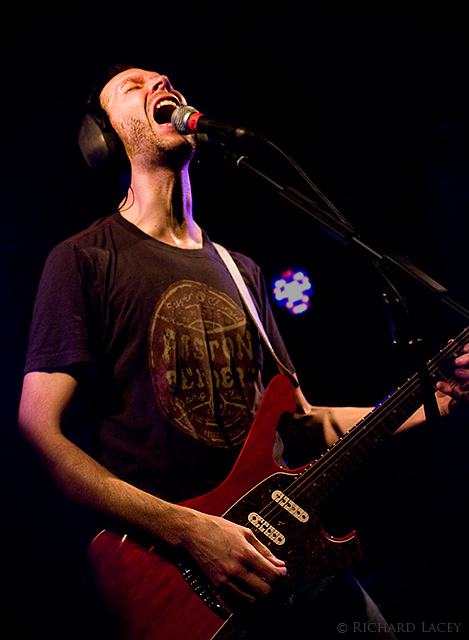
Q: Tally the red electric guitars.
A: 1